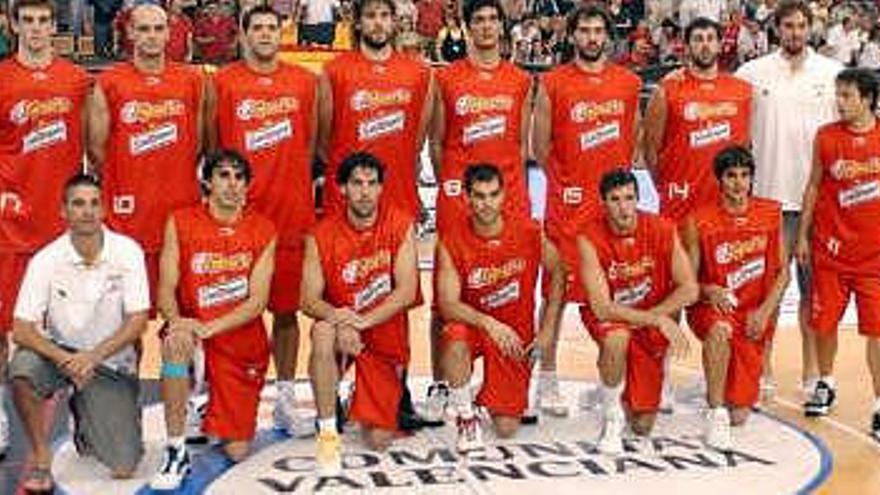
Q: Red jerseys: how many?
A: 13